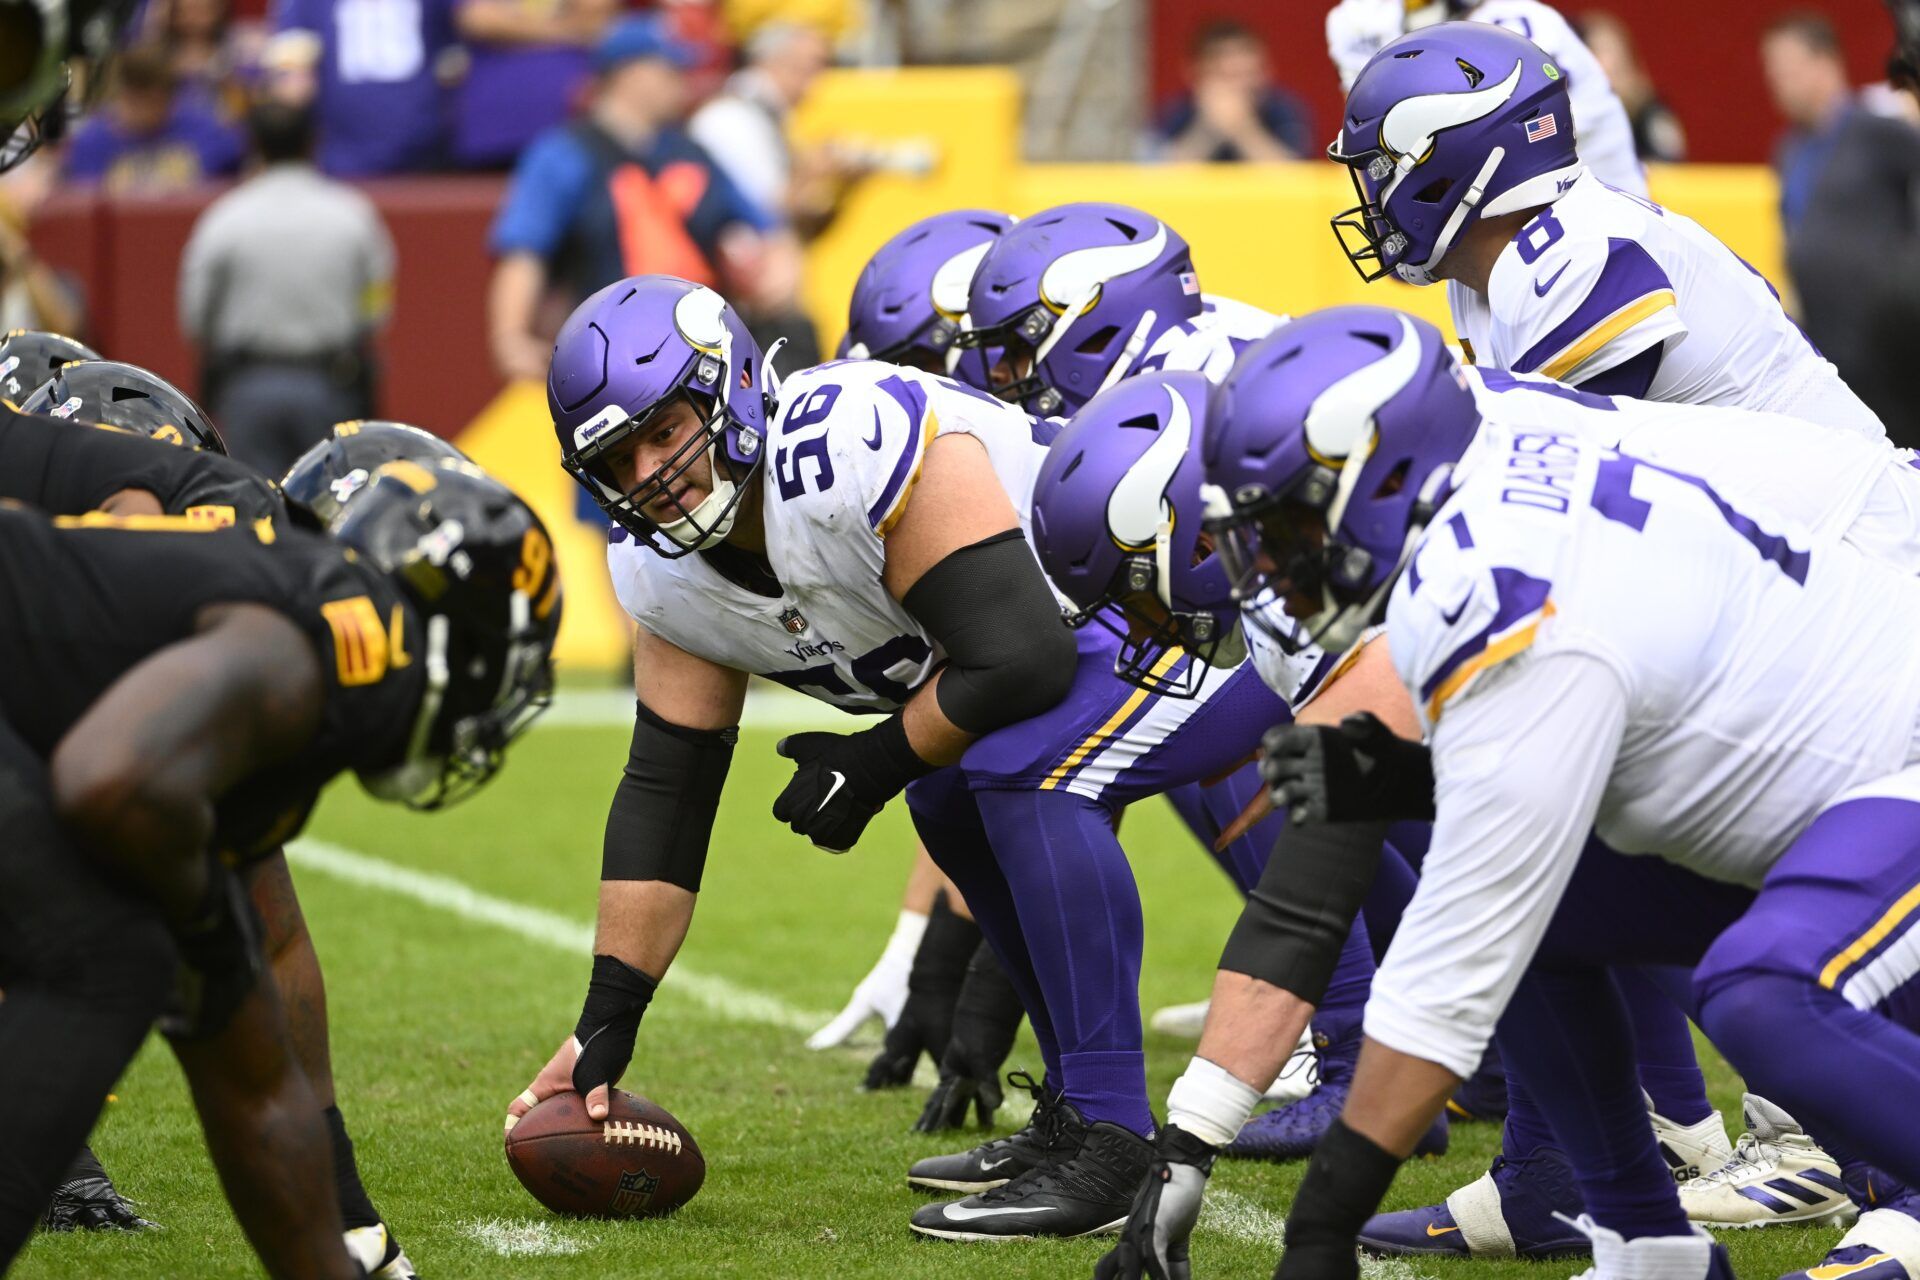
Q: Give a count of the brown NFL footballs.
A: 1